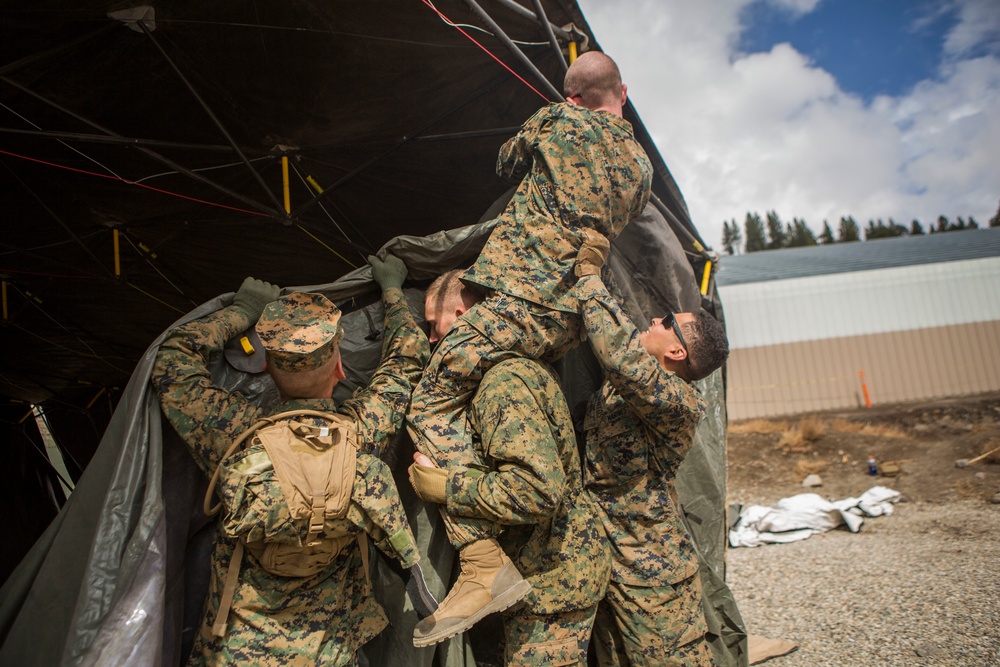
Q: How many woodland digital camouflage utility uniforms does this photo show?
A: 4